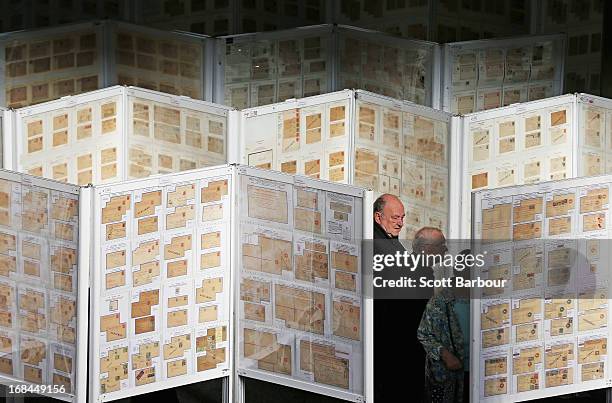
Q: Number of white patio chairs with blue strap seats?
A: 0